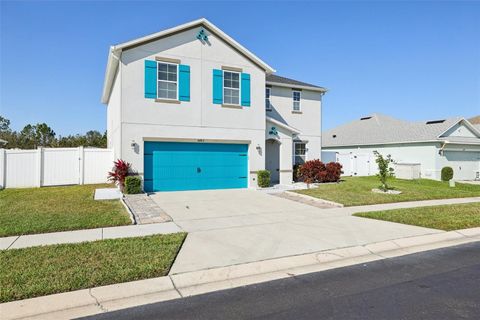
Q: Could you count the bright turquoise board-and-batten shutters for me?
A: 4